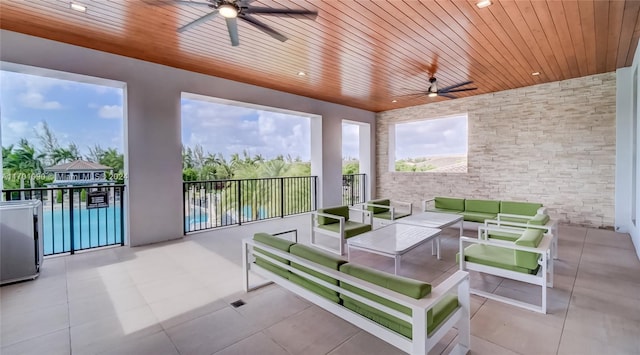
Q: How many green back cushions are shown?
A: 10